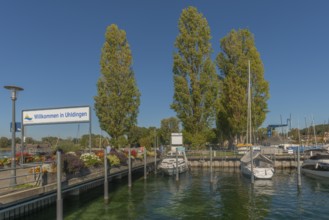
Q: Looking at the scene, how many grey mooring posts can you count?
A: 9